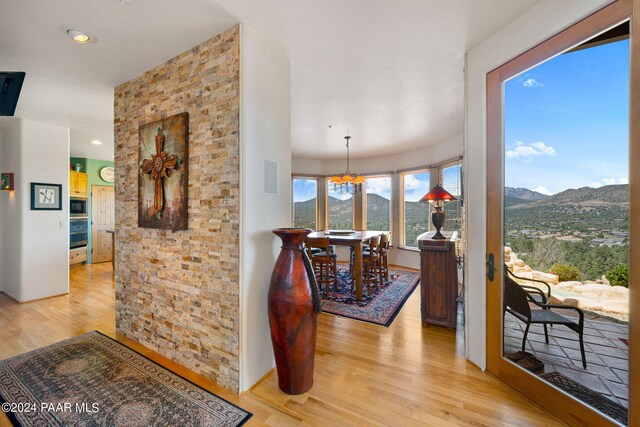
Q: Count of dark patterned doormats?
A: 1